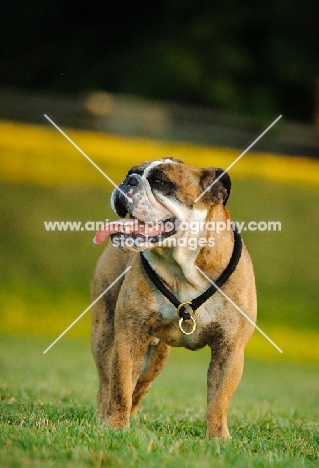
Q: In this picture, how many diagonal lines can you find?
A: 4